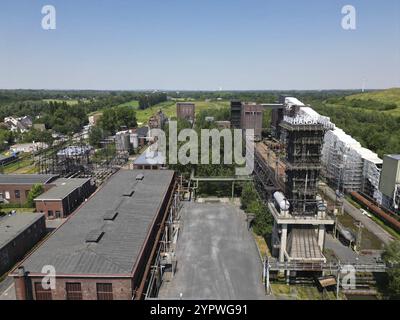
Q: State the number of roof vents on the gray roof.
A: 4